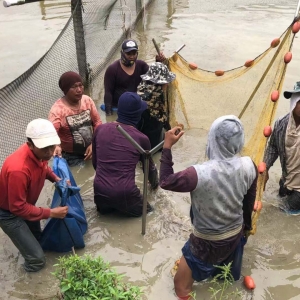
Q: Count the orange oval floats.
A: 11